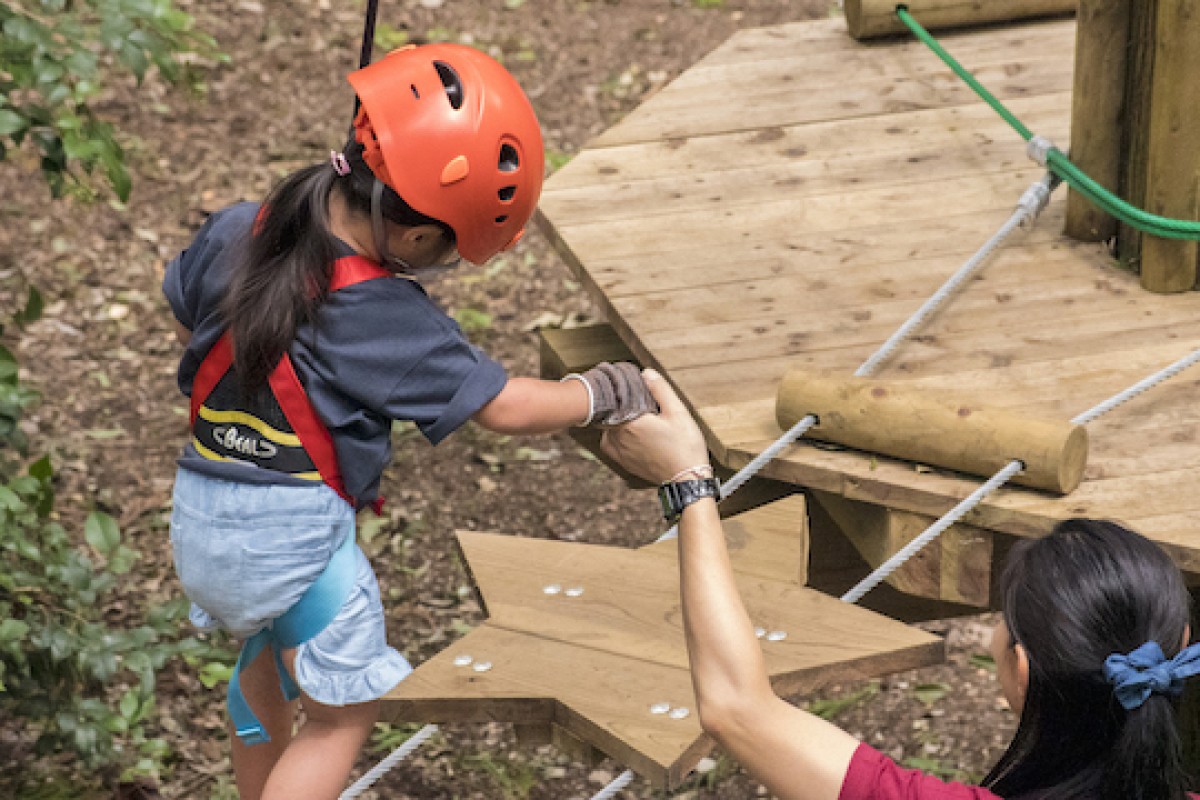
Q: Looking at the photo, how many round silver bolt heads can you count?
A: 8